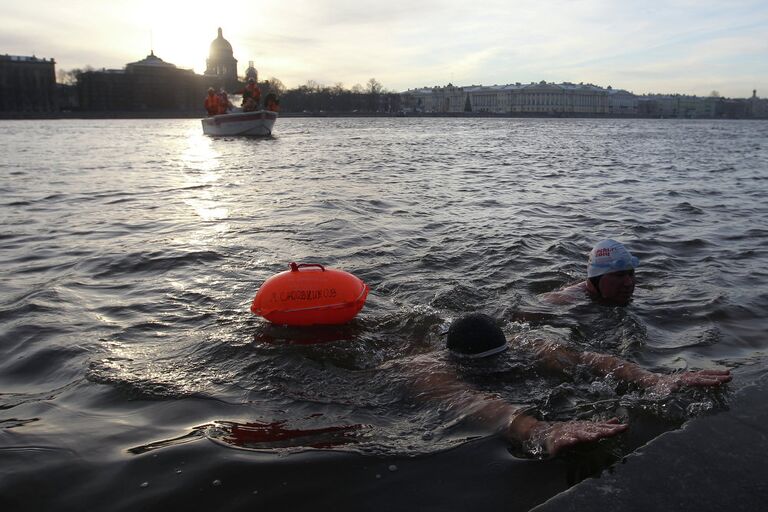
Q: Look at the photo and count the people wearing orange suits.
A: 4